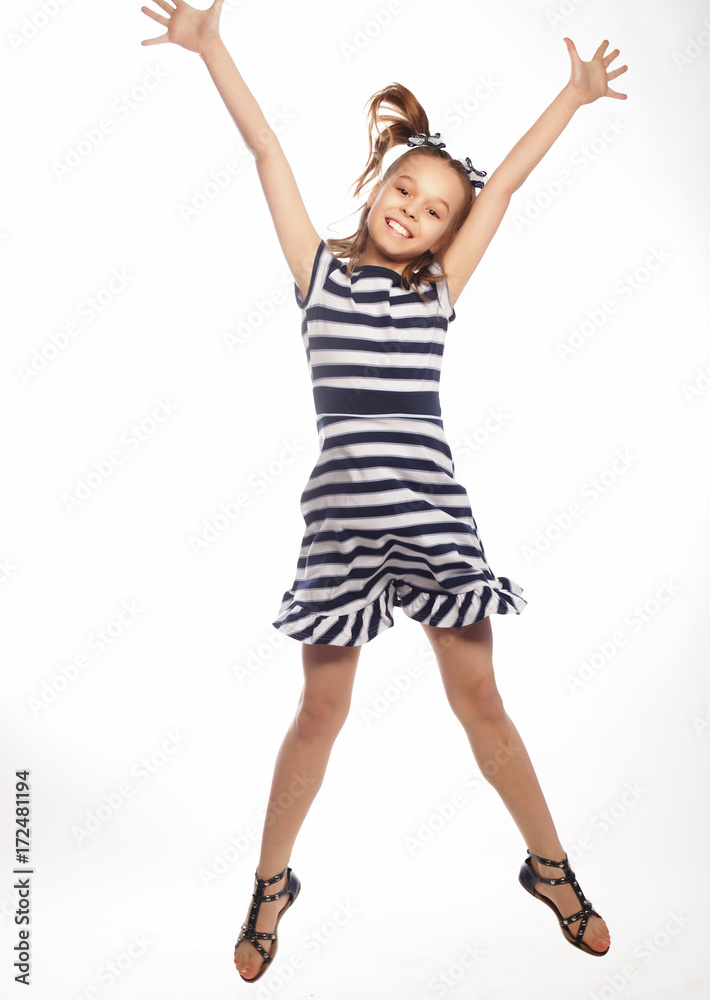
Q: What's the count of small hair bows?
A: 2